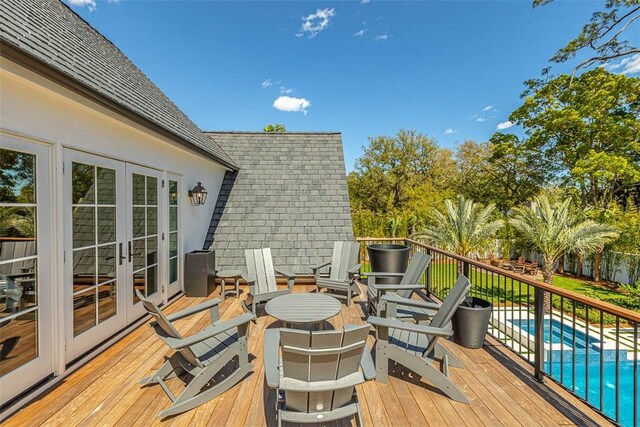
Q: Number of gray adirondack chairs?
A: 6